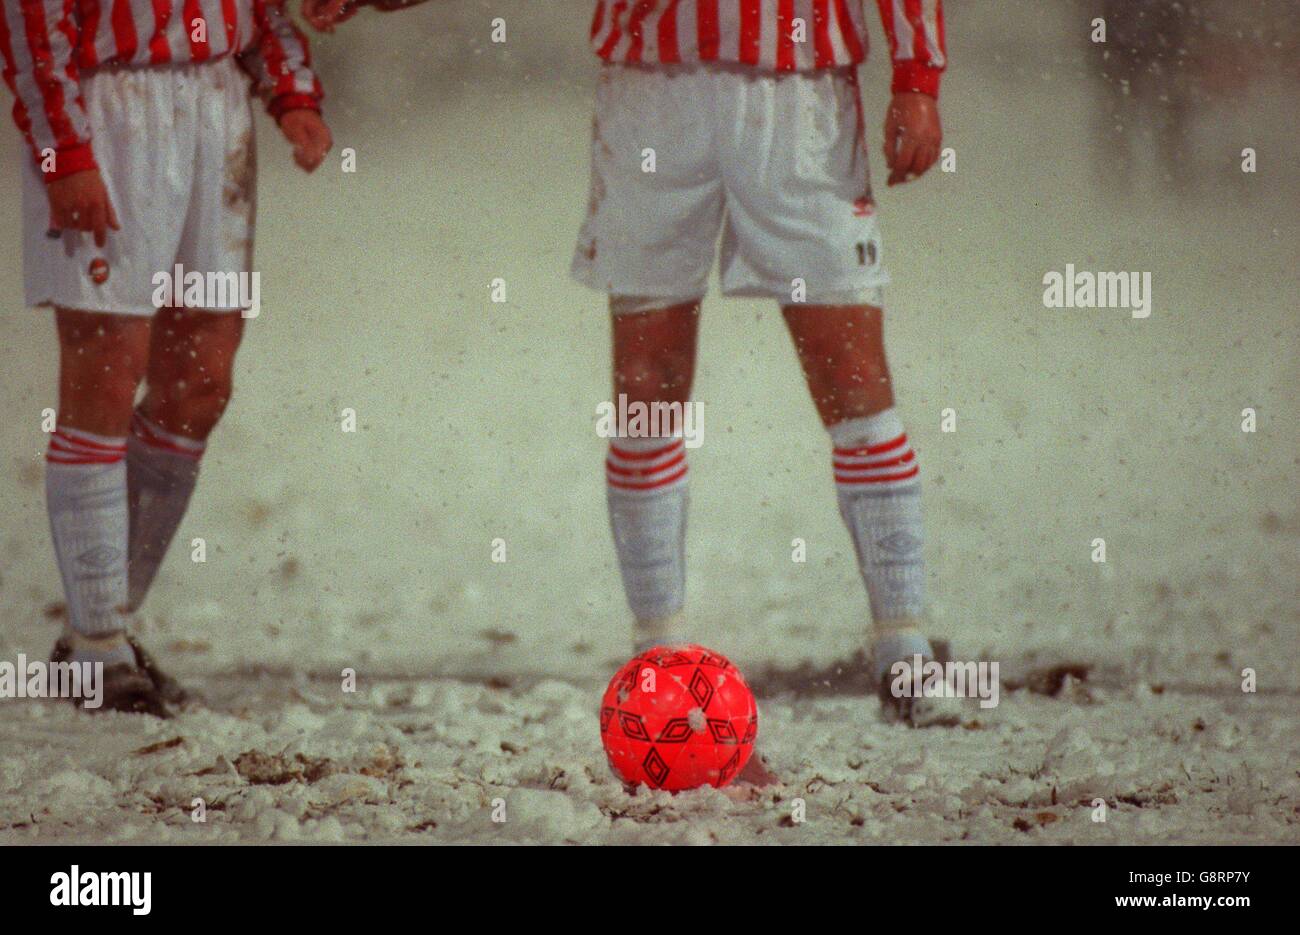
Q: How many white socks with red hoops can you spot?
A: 4